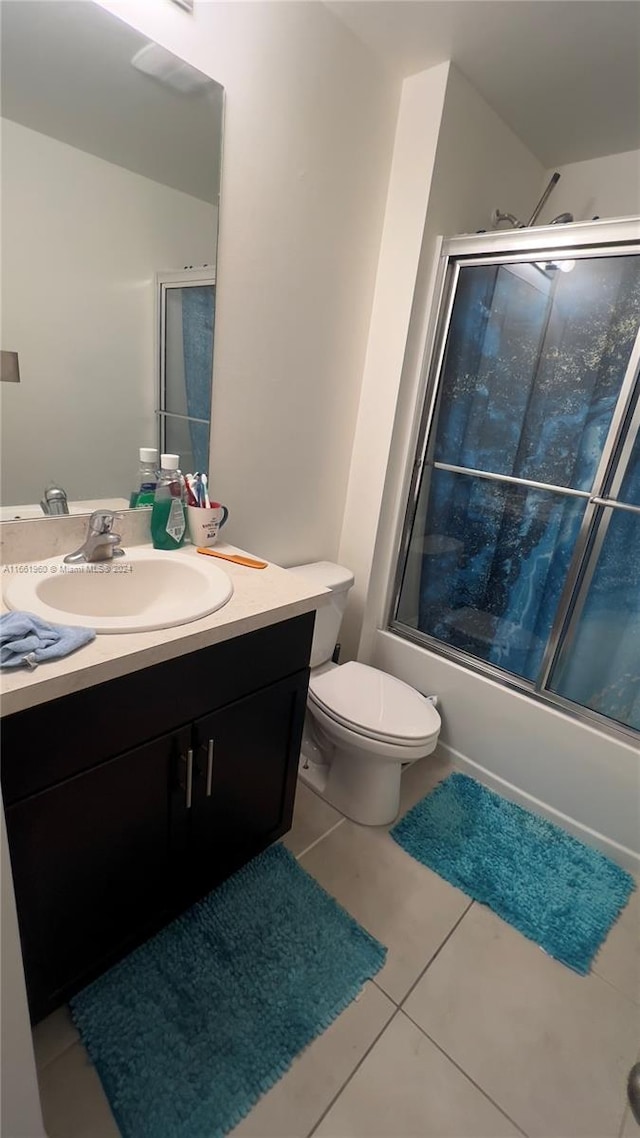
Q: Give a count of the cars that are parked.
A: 0